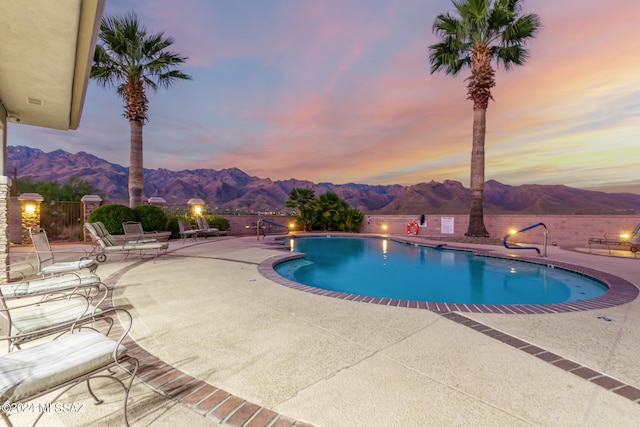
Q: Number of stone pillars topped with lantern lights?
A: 2